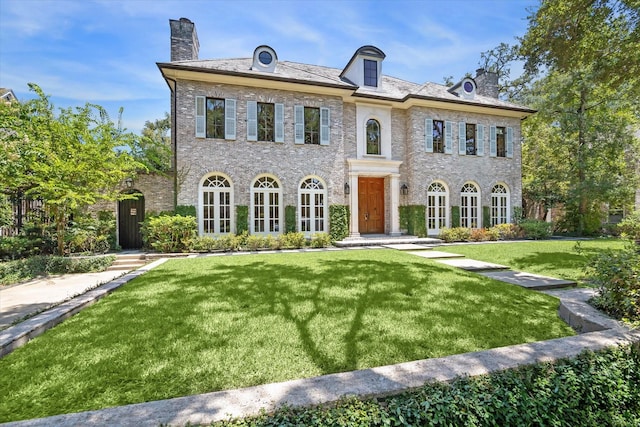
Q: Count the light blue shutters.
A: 12